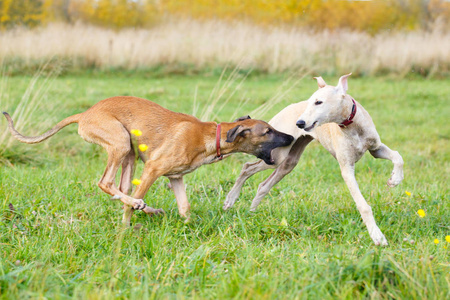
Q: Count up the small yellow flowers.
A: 7